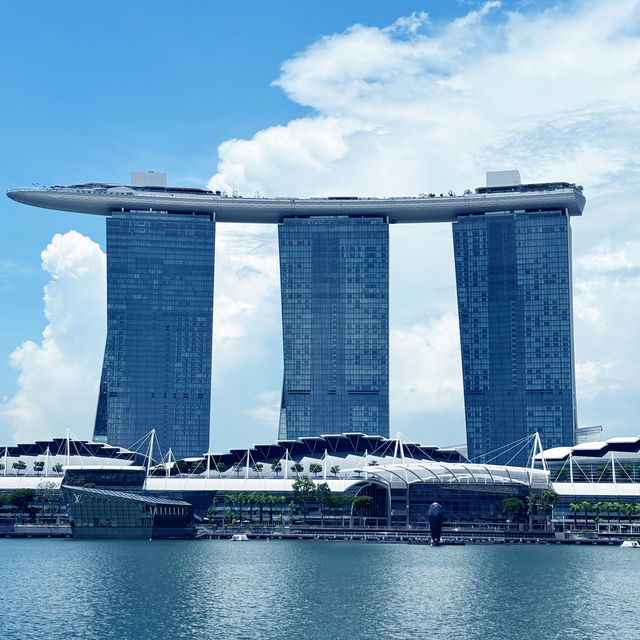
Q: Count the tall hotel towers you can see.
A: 3